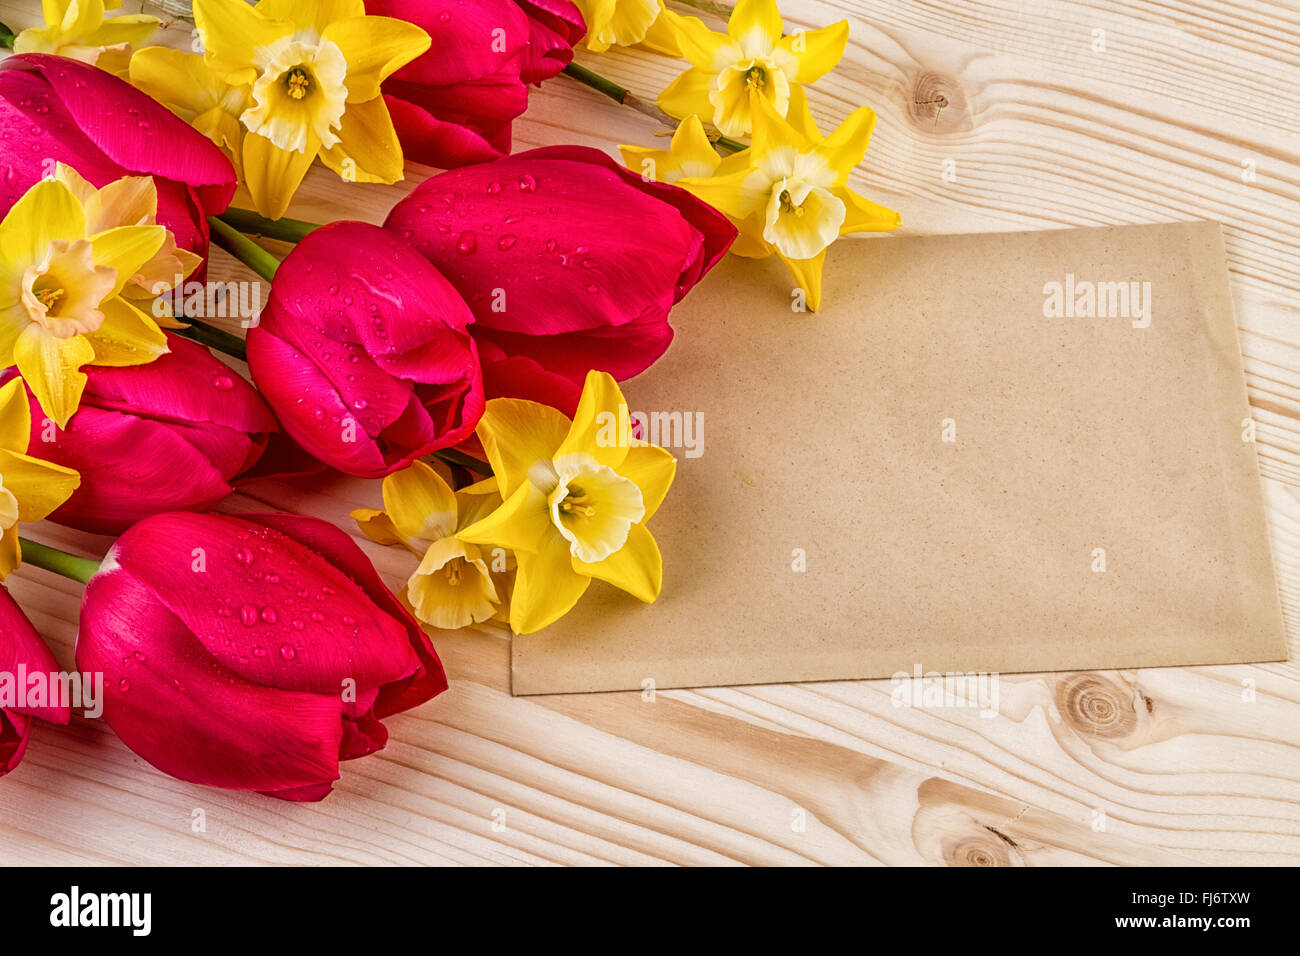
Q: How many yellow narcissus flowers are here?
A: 12